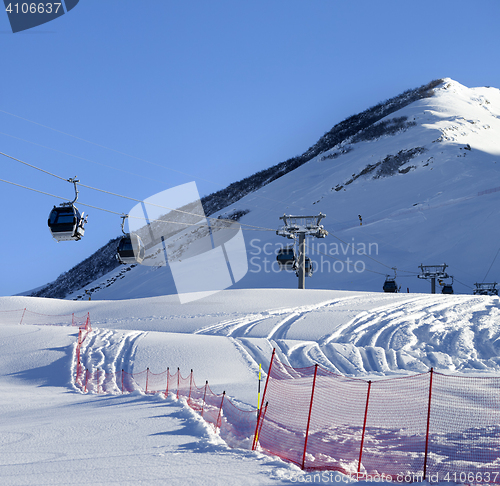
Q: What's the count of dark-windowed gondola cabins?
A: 6